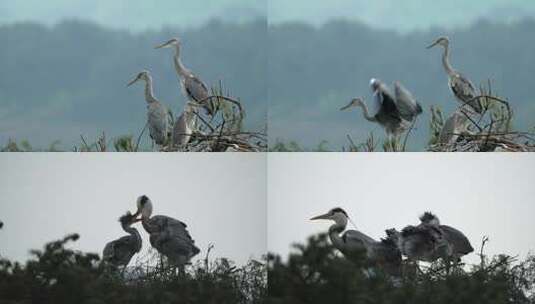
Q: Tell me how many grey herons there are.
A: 11